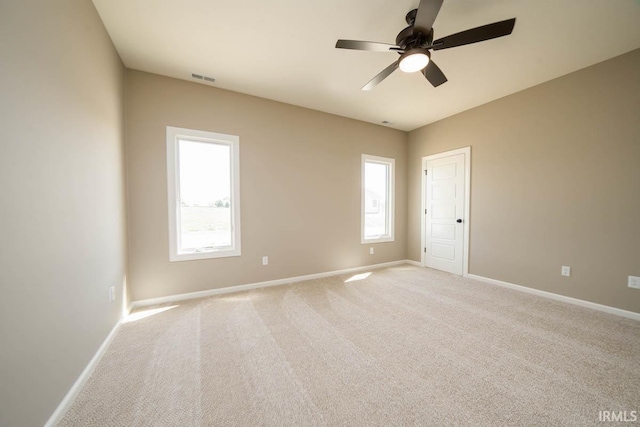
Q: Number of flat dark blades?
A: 5